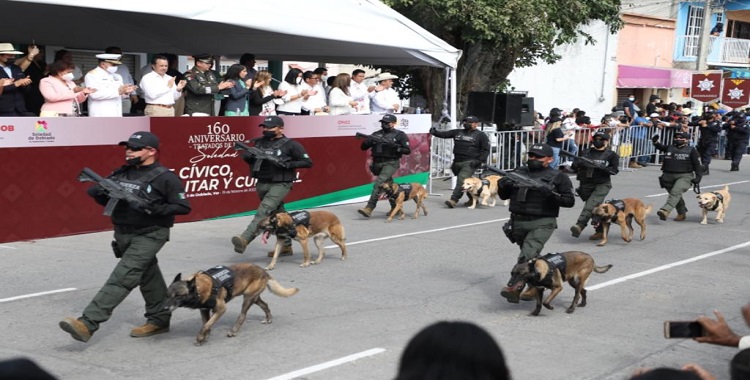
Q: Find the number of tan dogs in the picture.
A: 2